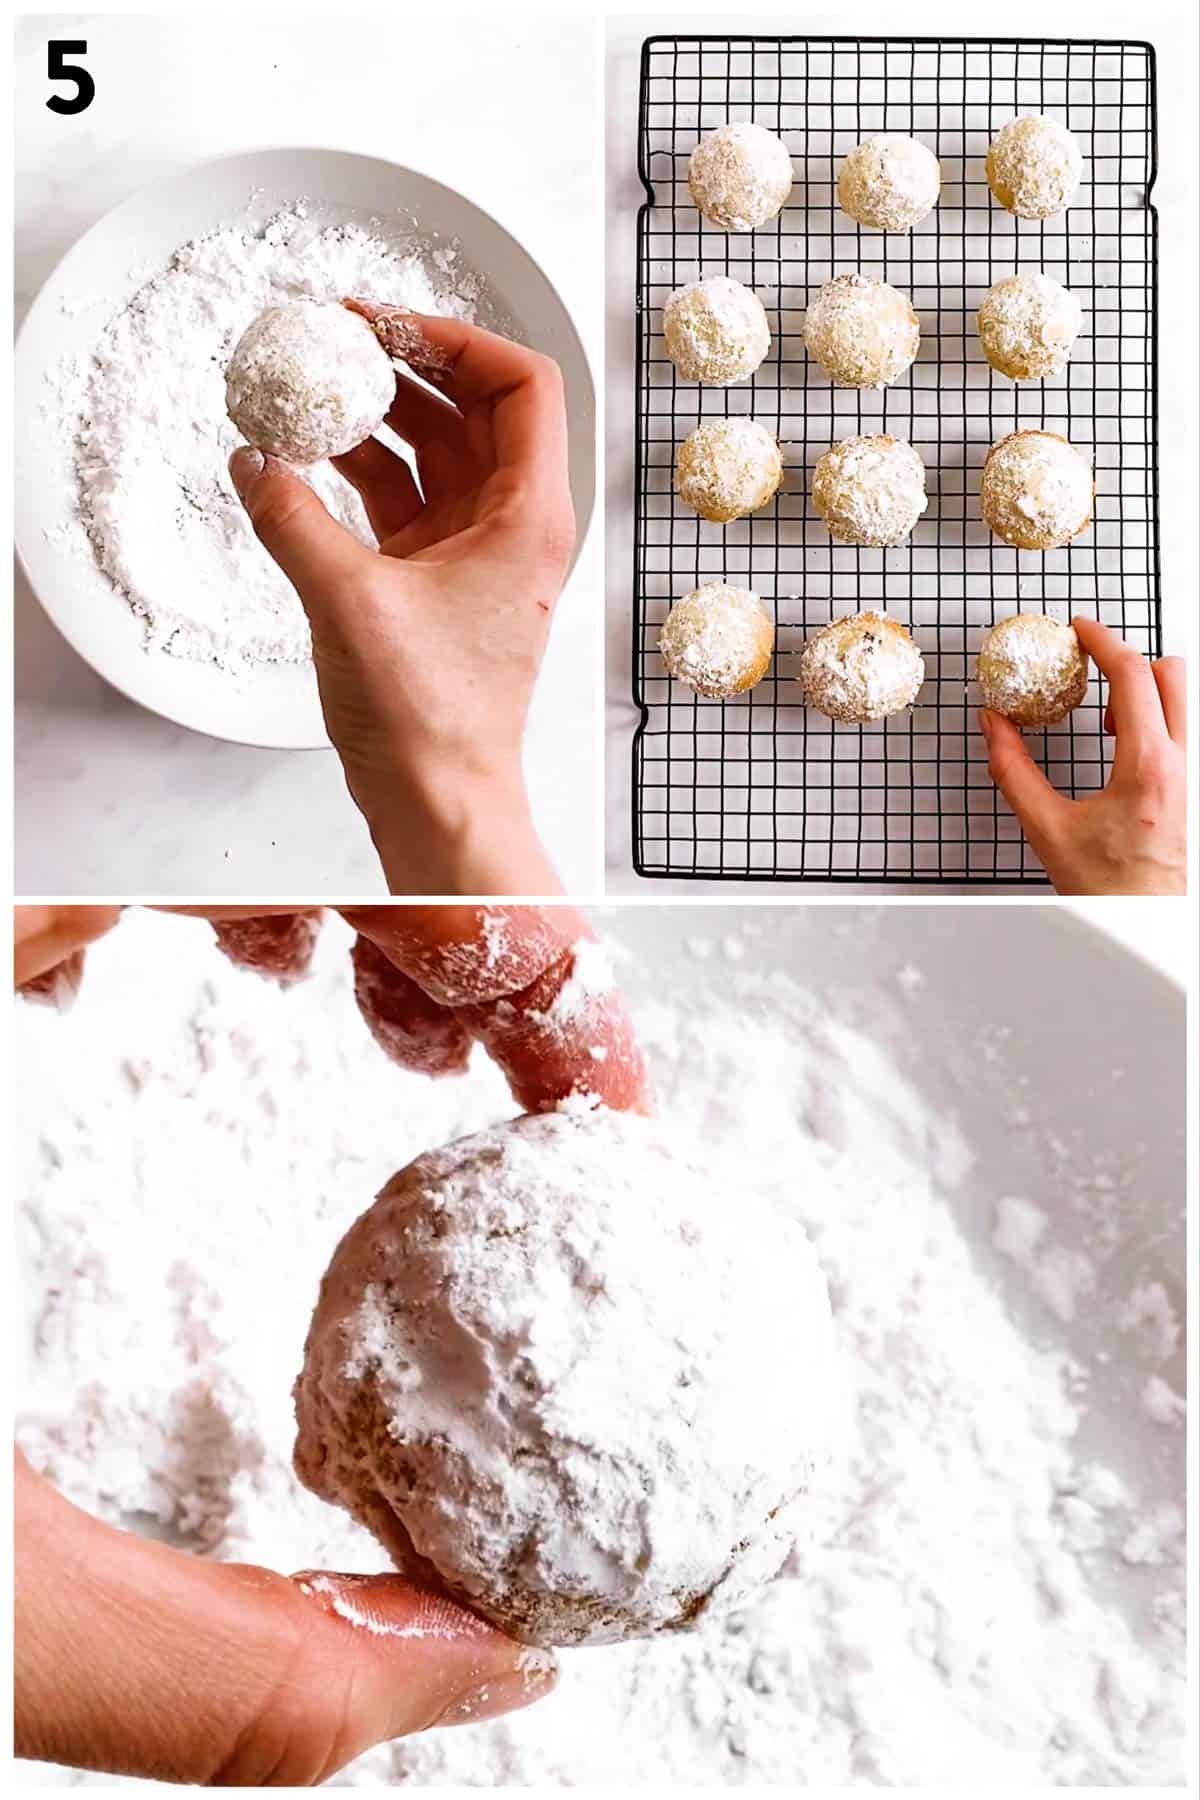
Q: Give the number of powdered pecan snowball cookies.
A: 14